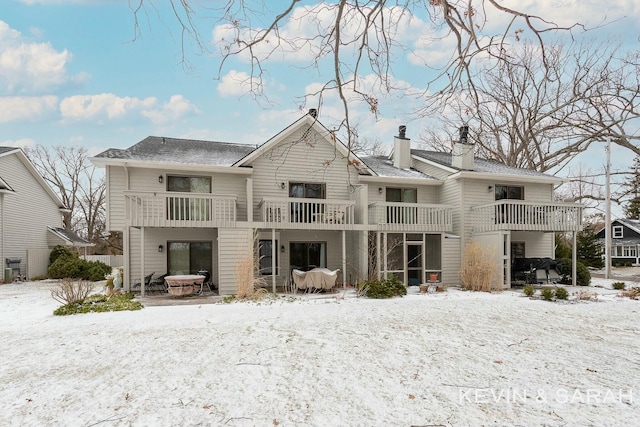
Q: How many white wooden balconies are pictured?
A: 4